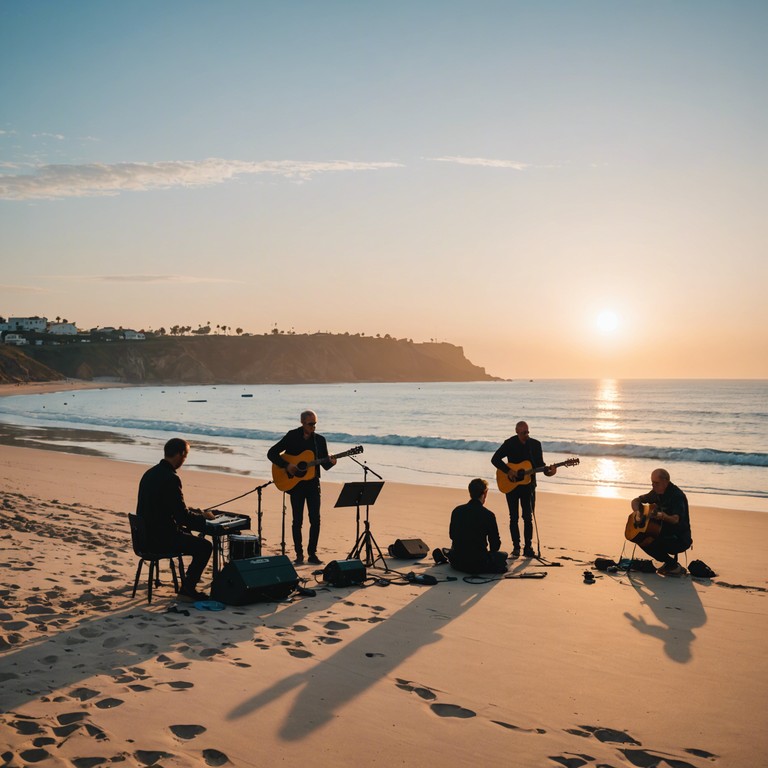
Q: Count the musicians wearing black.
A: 5